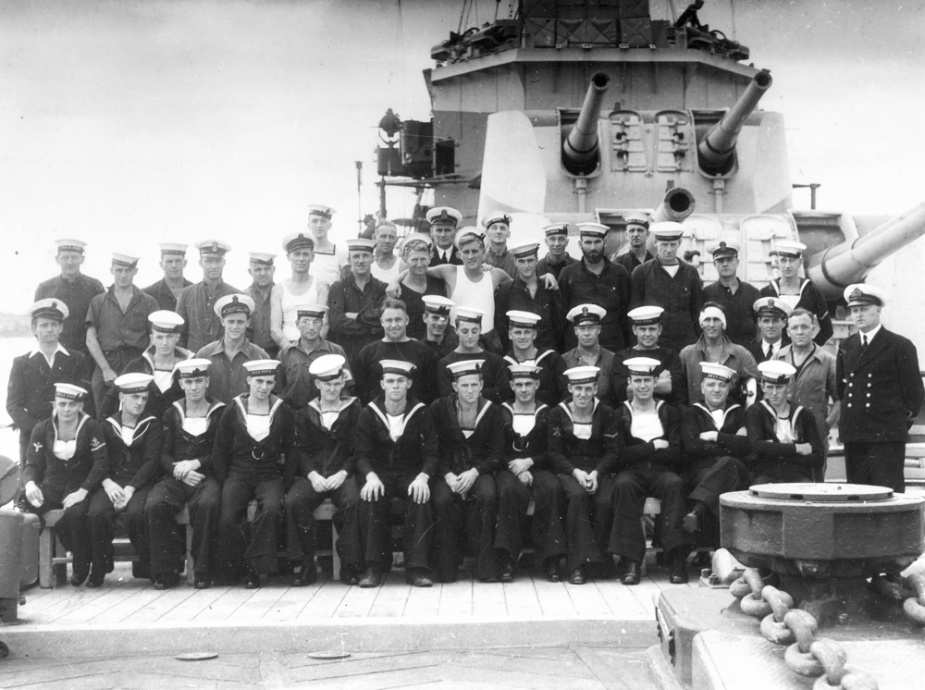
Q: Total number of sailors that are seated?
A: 12